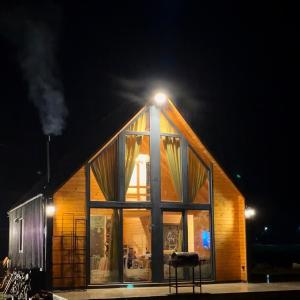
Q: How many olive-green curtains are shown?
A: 4